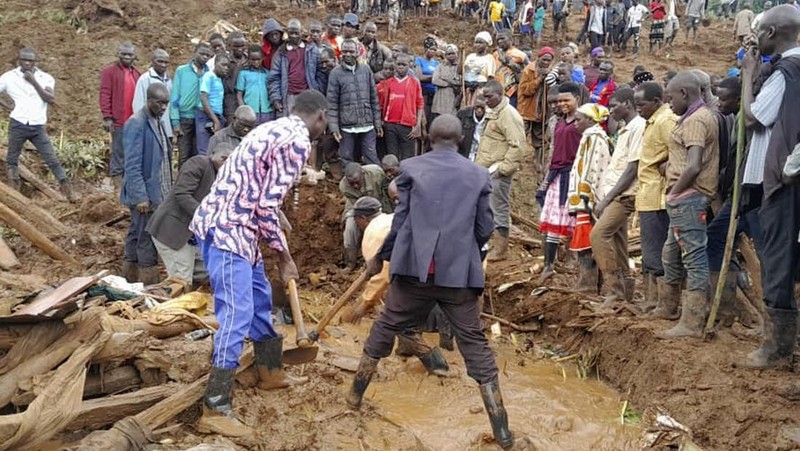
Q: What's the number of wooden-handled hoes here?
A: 2